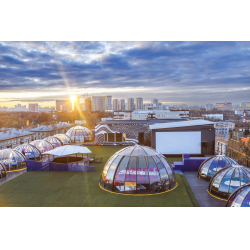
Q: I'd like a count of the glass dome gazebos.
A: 11